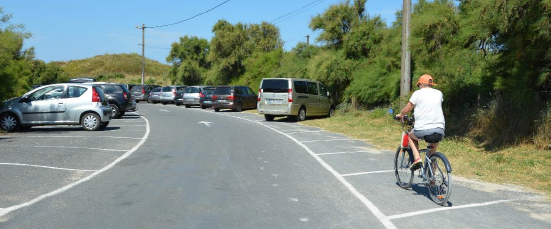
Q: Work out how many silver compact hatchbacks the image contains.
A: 1